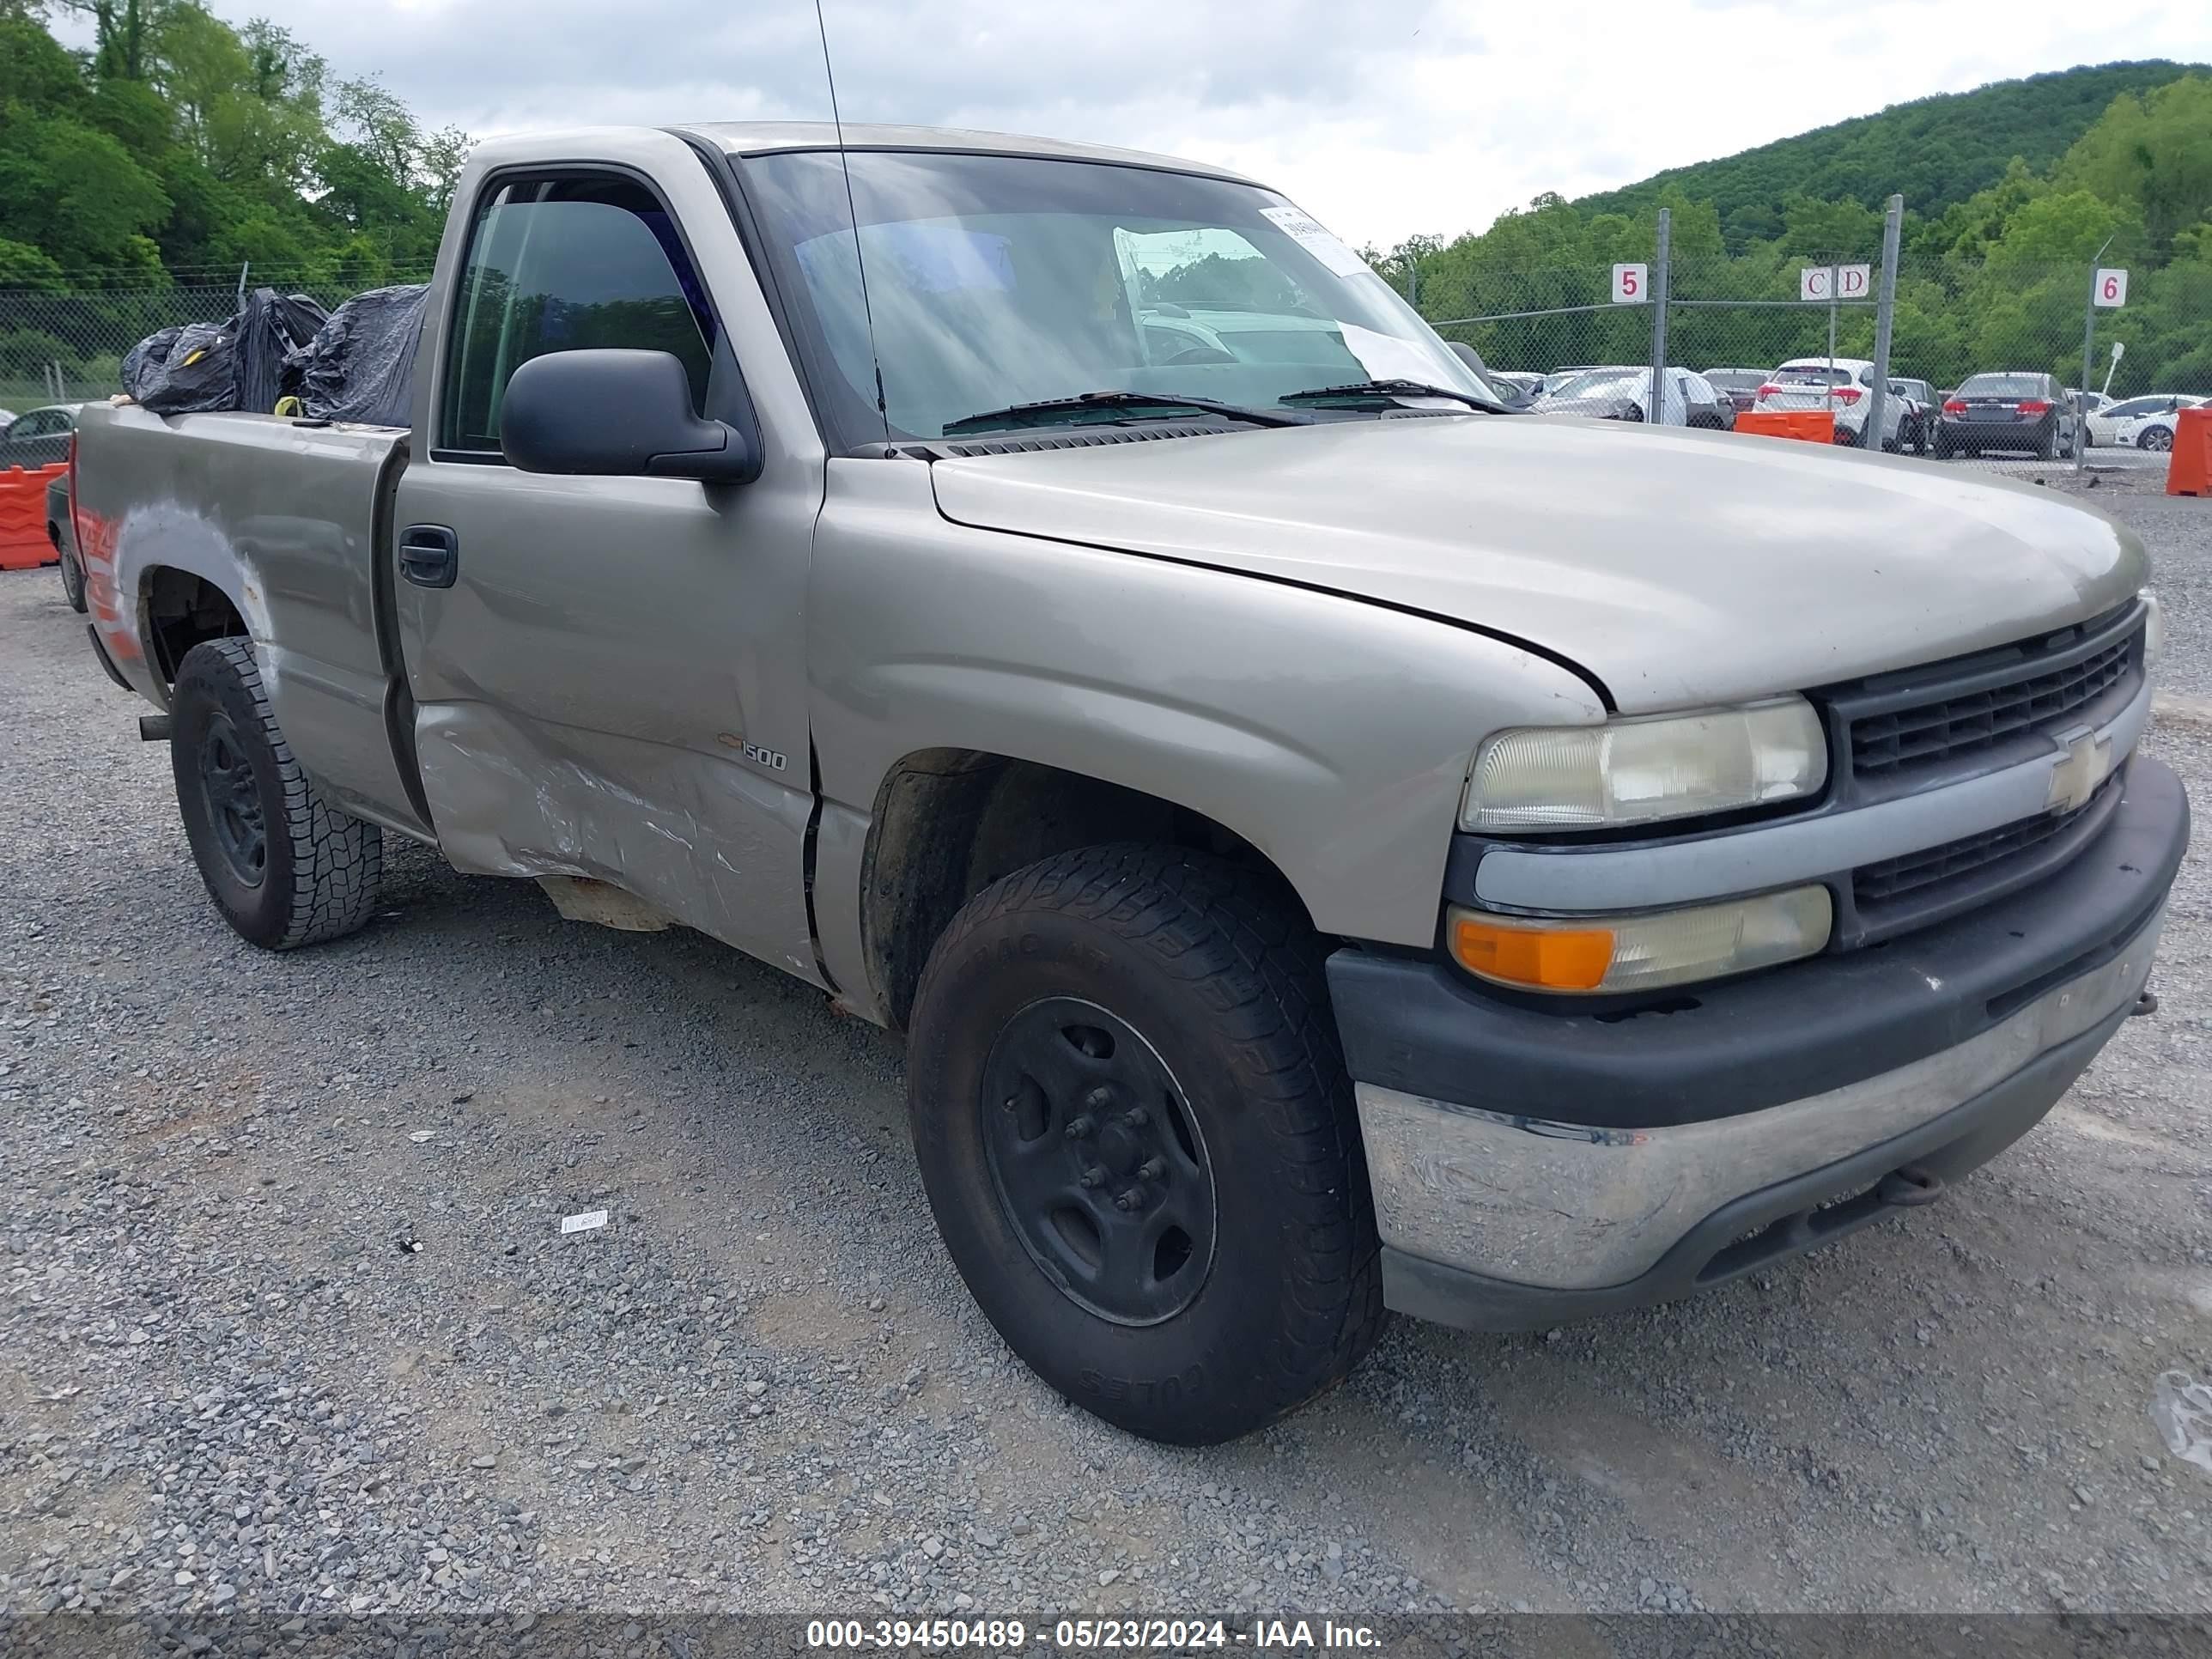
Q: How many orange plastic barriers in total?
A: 3